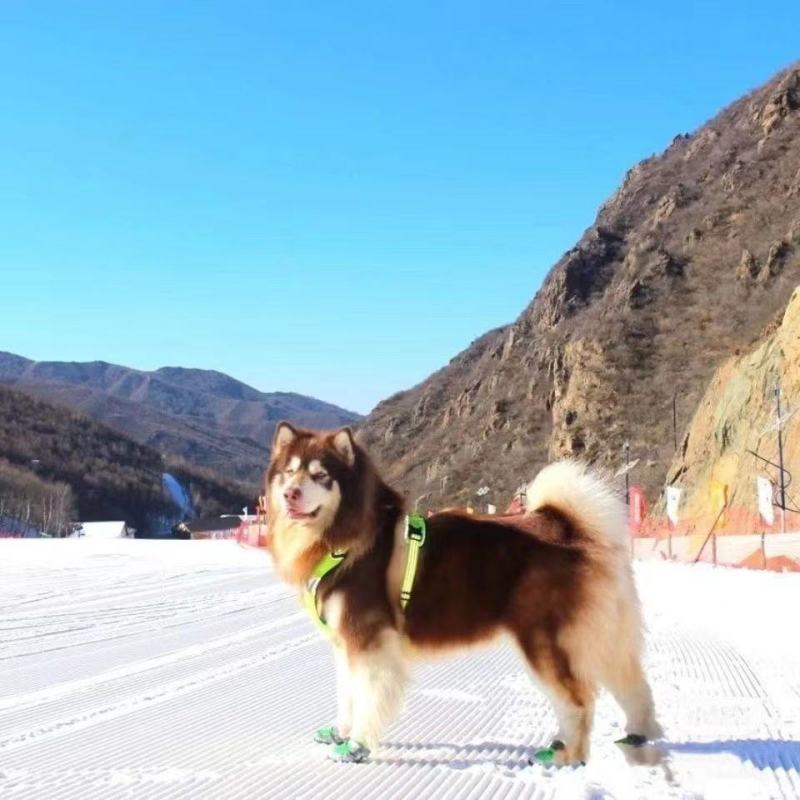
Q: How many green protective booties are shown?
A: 4